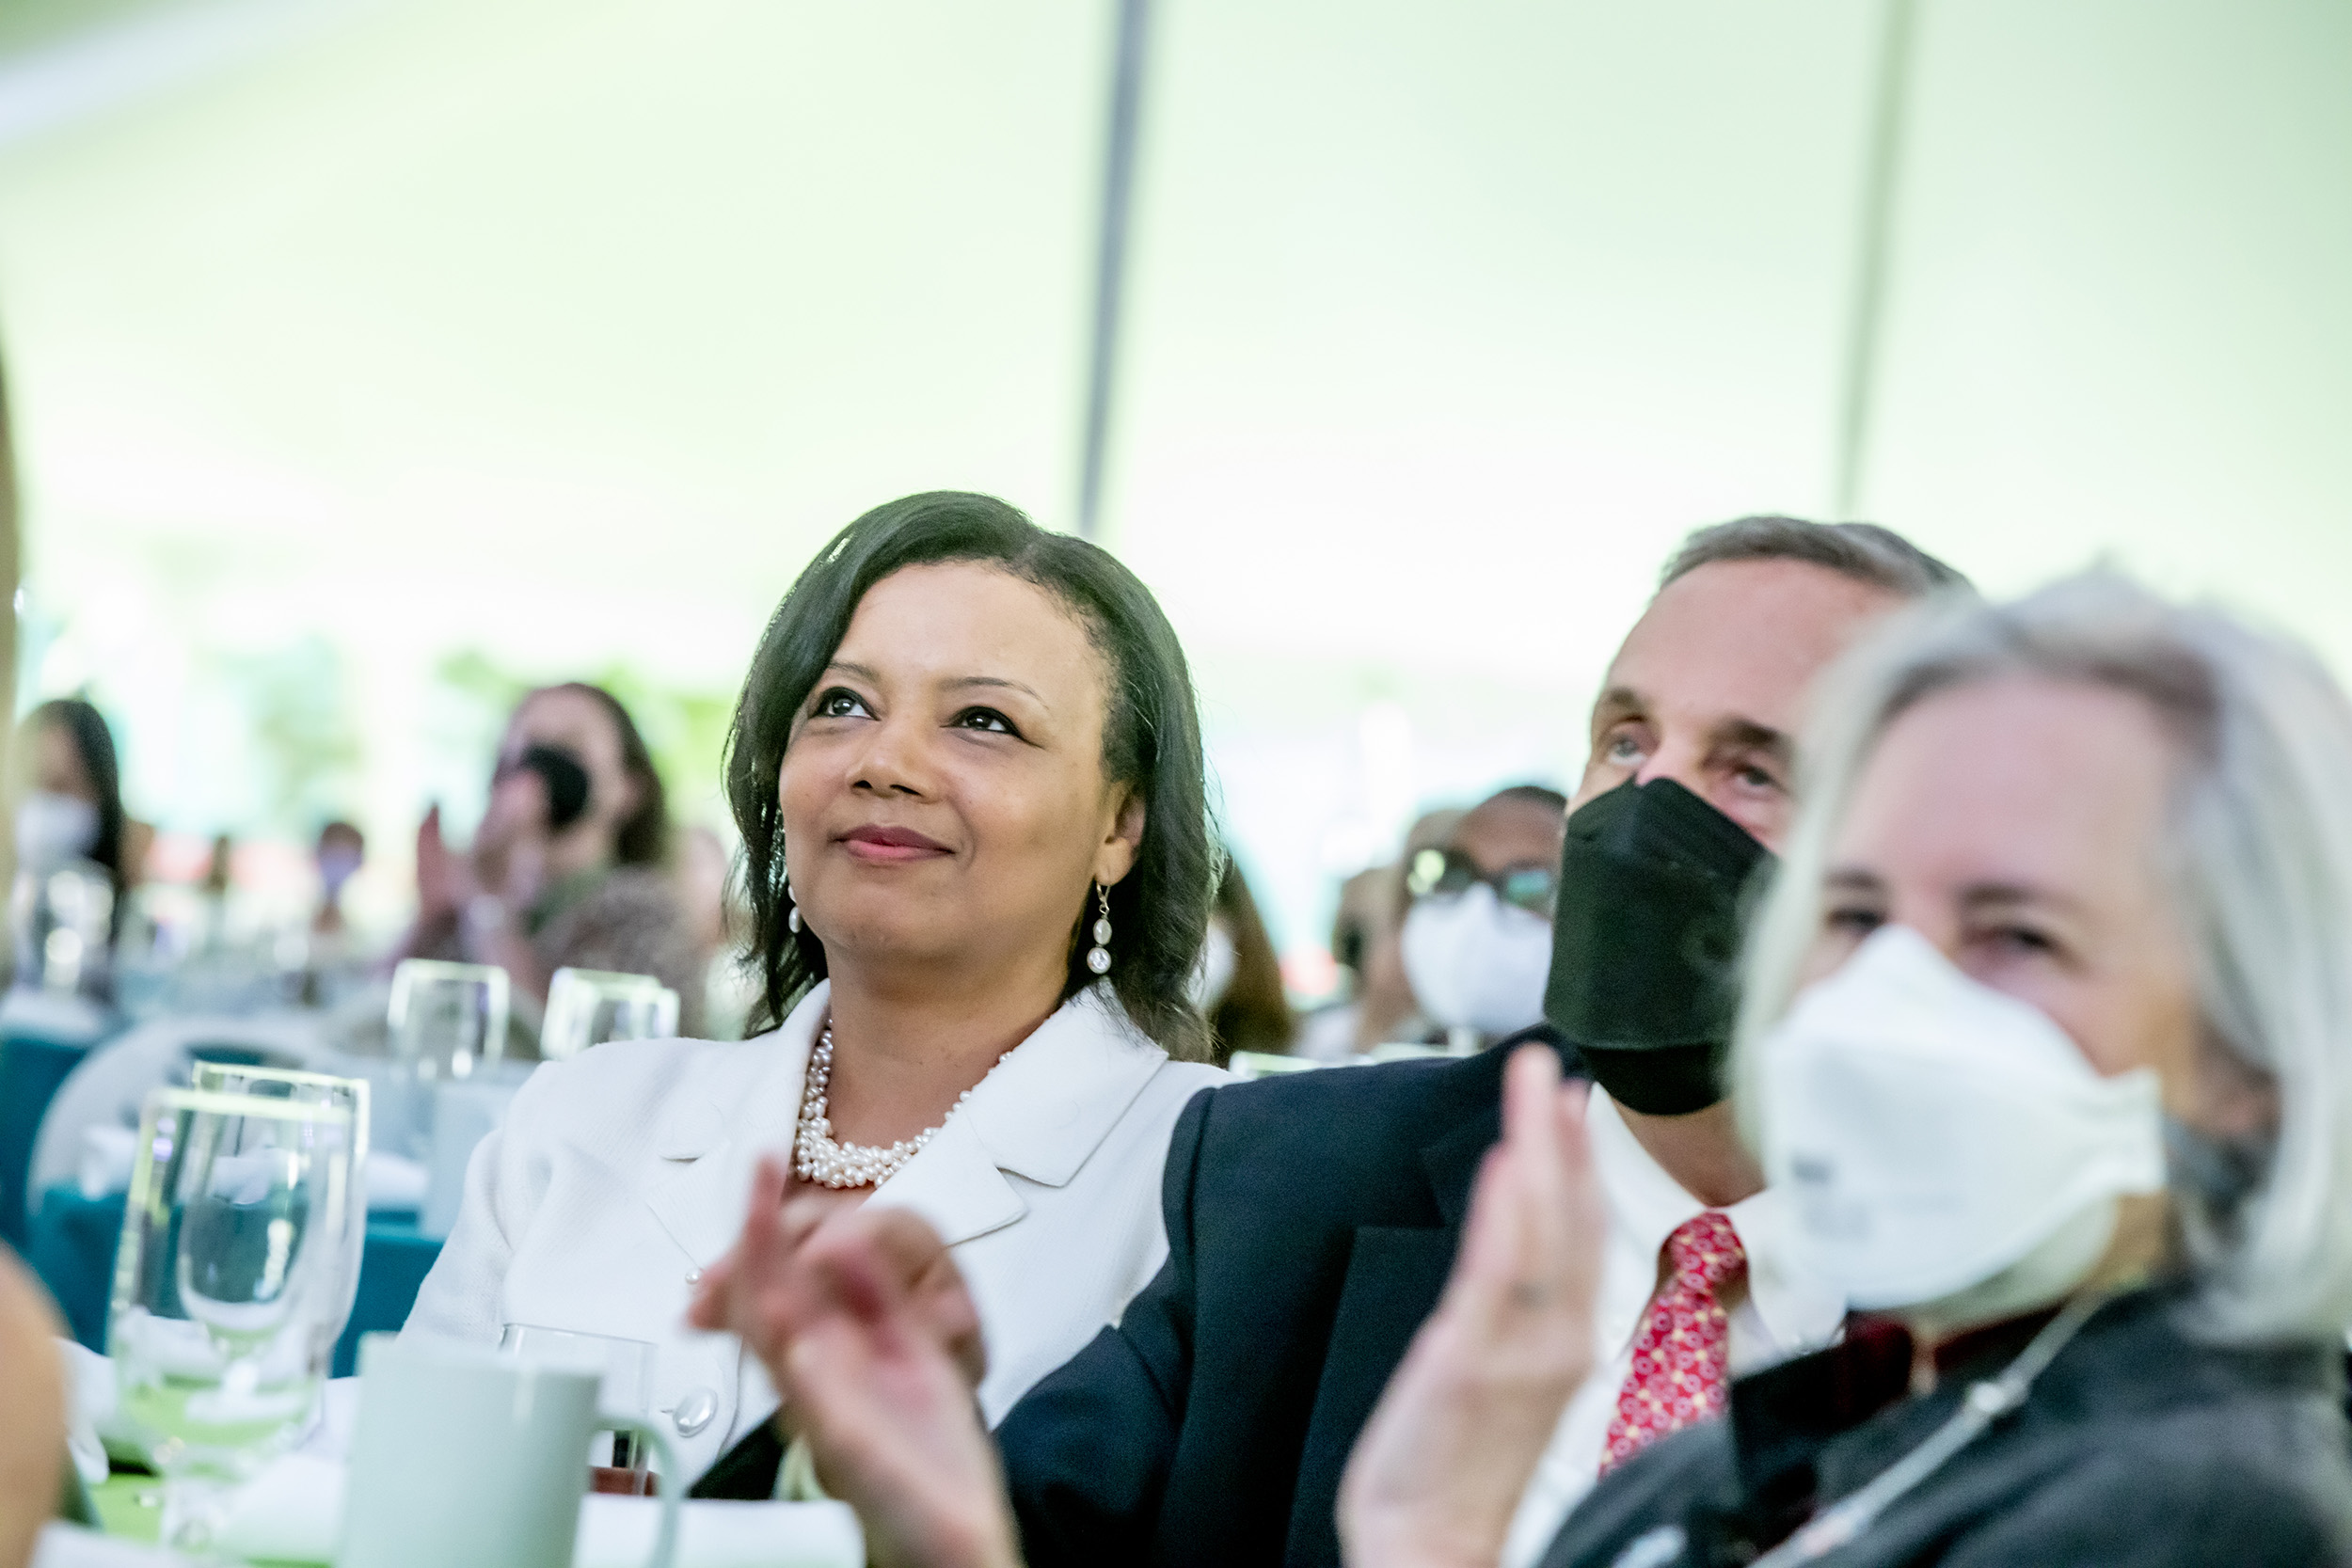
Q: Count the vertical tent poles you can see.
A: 2